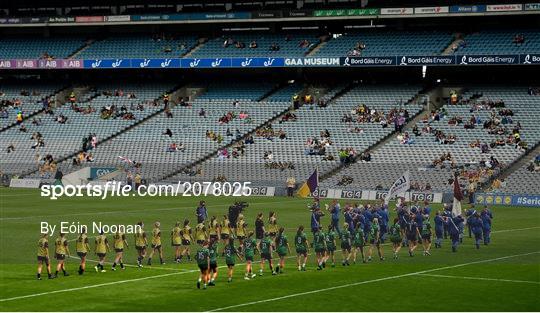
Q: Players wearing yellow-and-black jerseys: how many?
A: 14